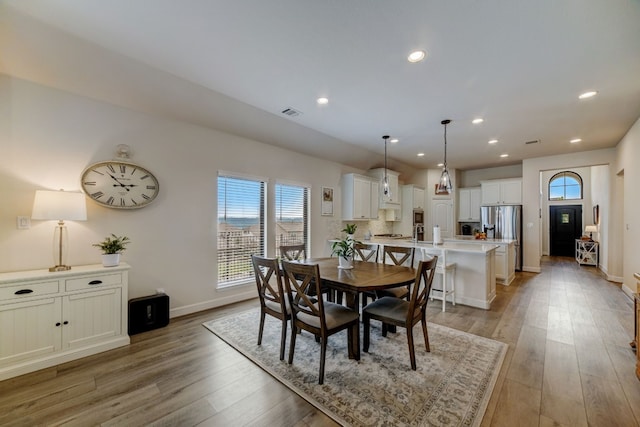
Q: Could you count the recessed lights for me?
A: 10